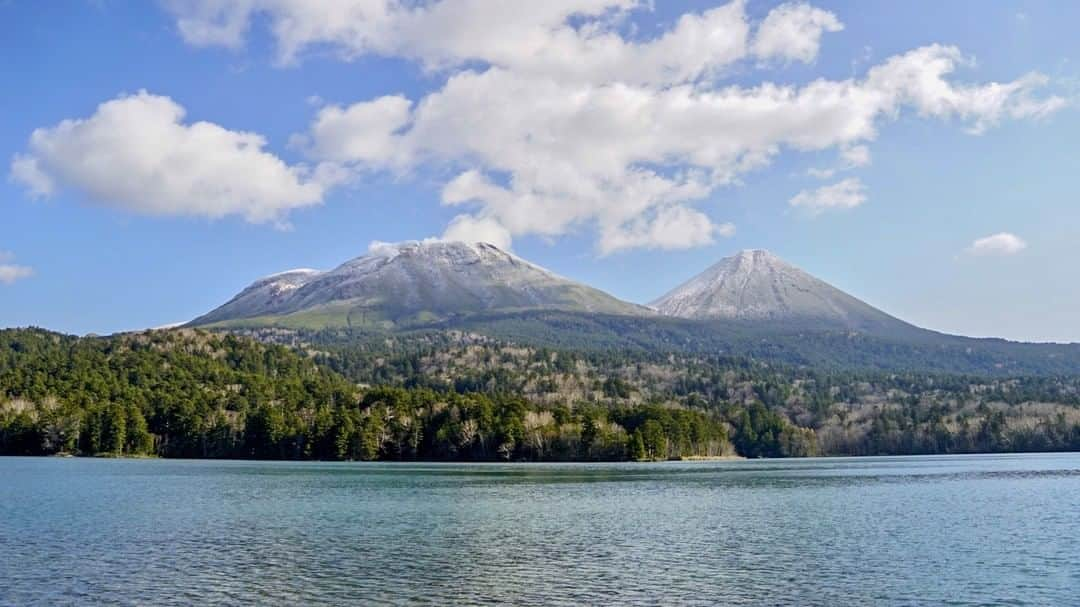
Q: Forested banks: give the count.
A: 1